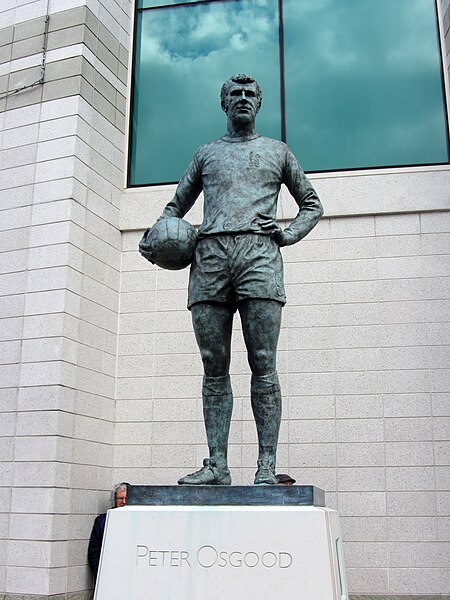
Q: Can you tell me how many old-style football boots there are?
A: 2